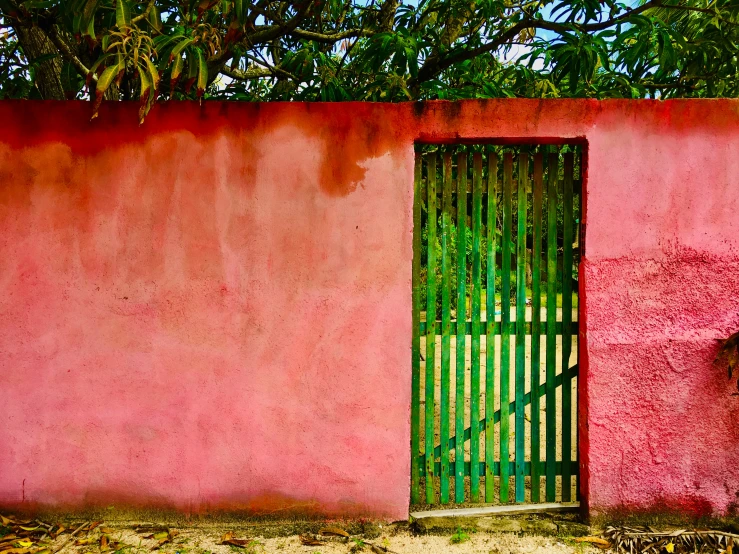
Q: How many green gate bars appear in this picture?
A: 11